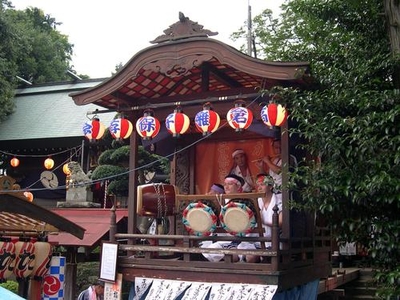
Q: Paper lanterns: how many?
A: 14